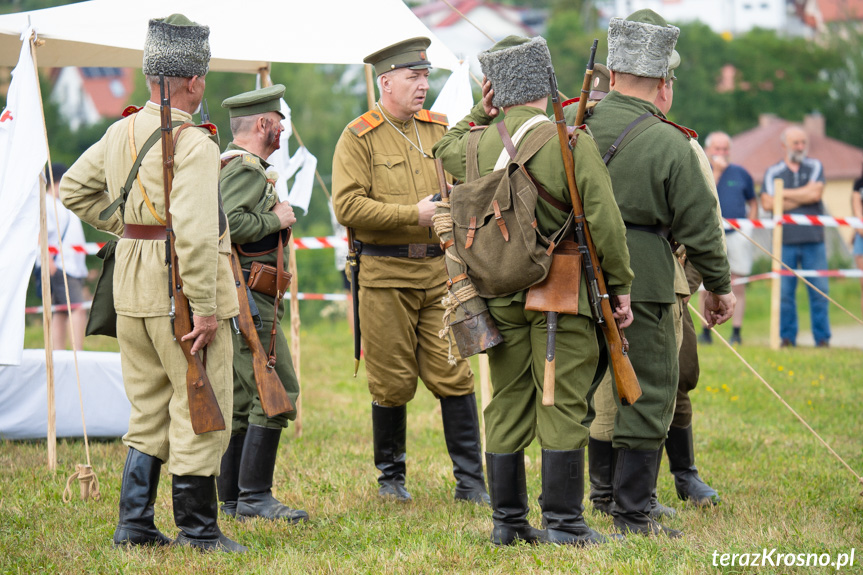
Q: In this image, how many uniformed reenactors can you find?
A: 7